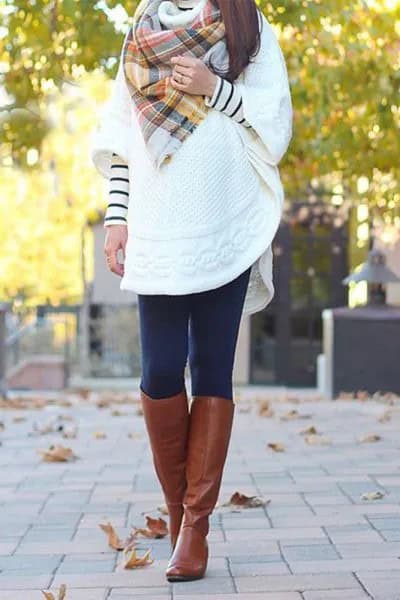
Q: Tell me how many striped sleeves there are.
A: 2